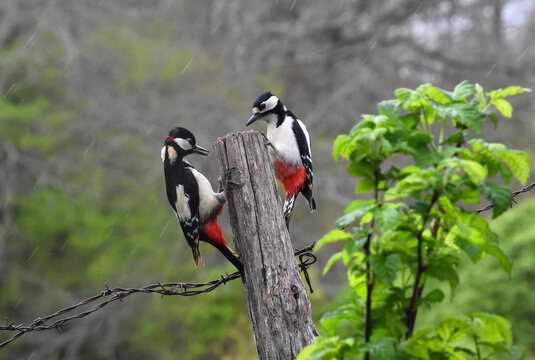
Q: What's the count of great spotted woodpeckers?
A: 2